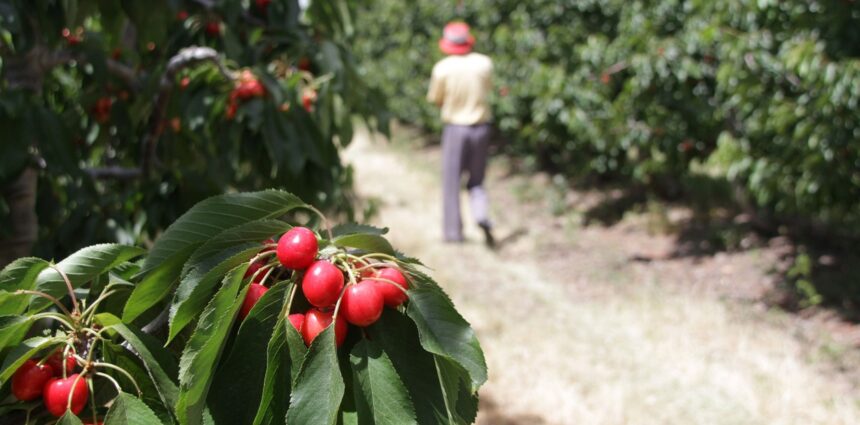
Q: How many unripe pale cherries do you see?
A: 0